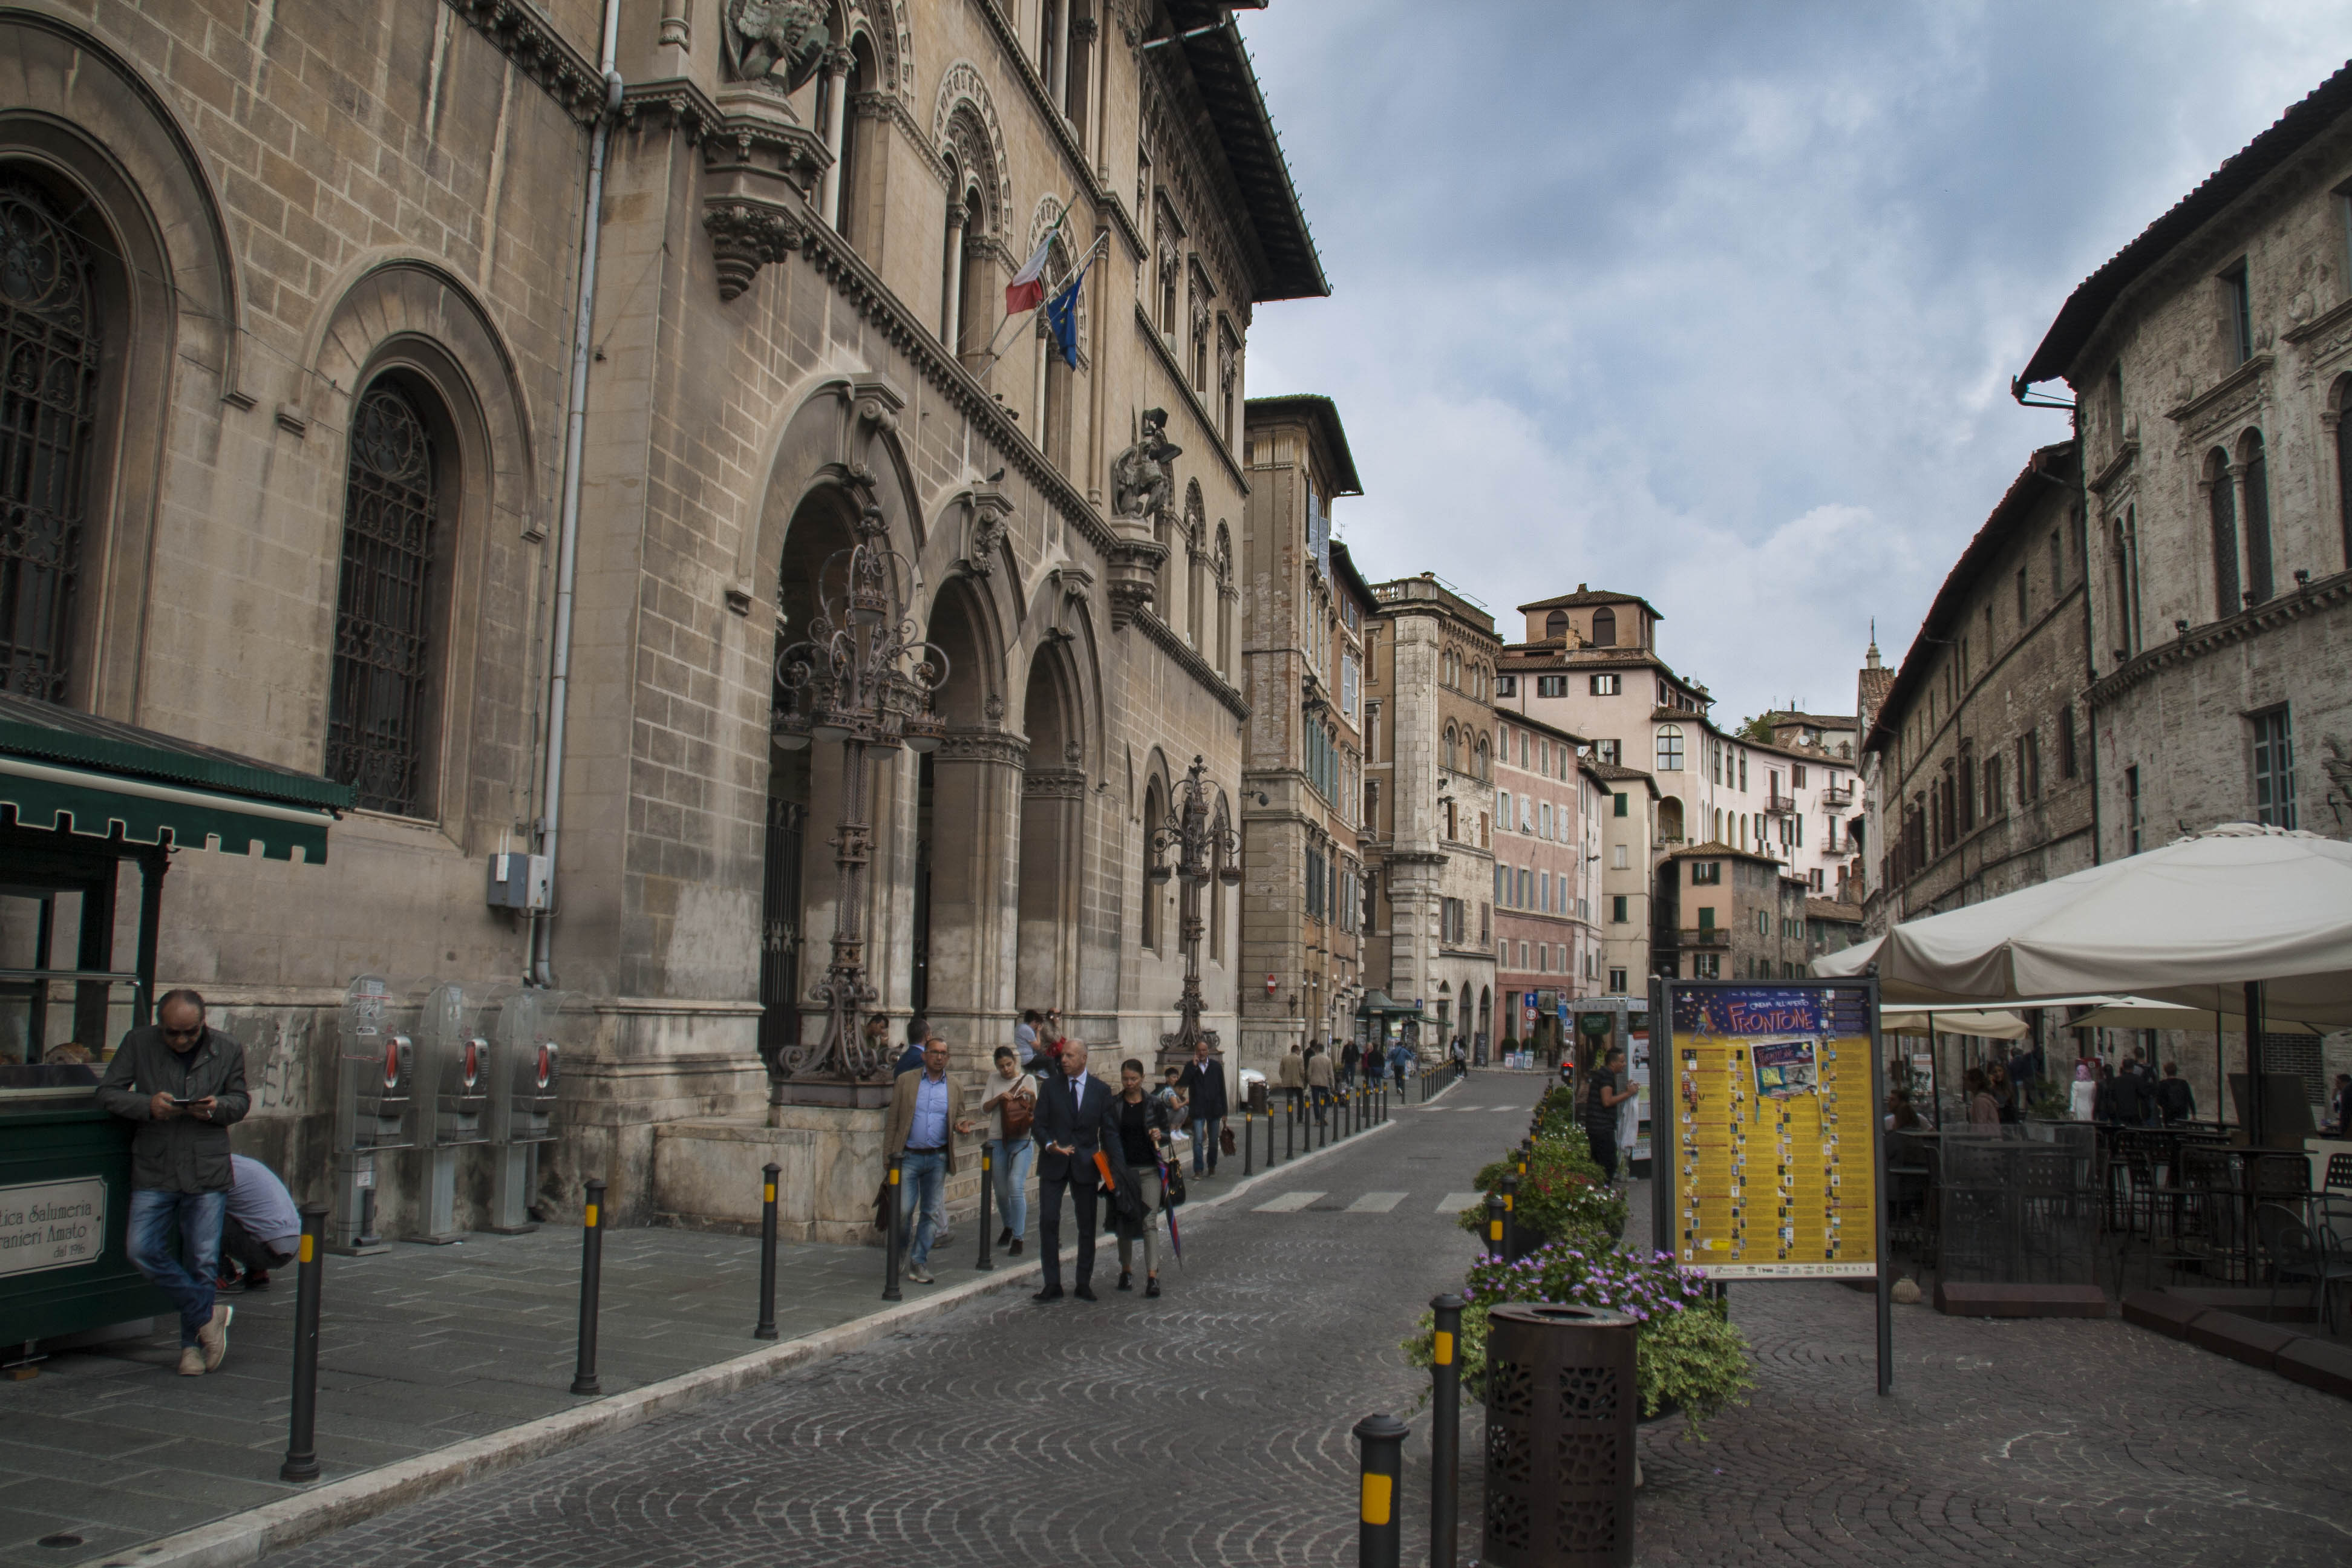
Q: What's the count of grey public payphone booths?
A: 3